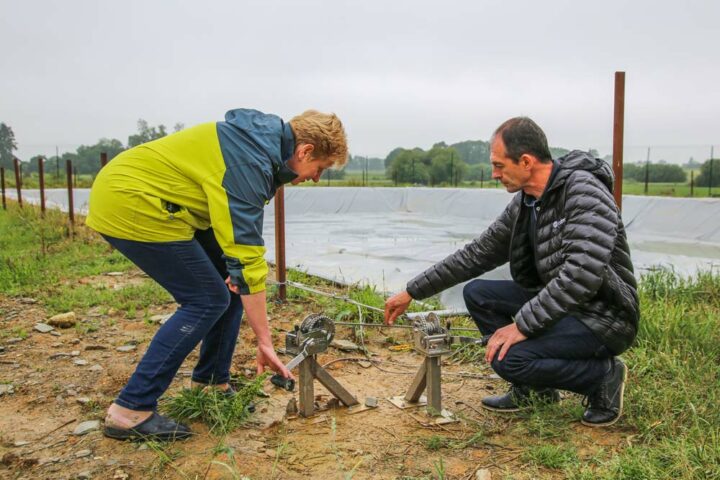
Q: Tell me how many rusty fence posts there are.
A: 7